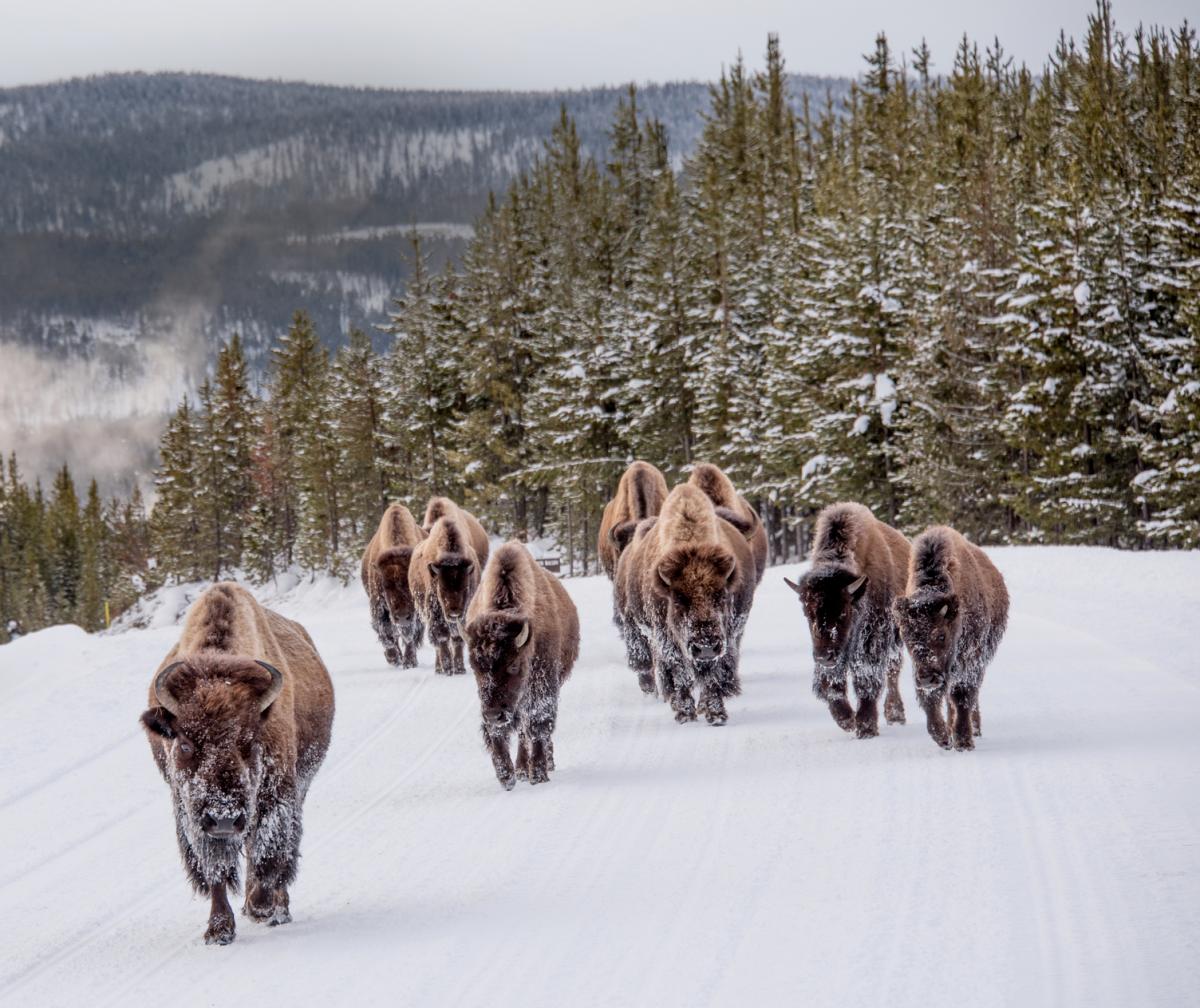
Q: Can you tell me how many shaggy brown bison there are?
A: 10